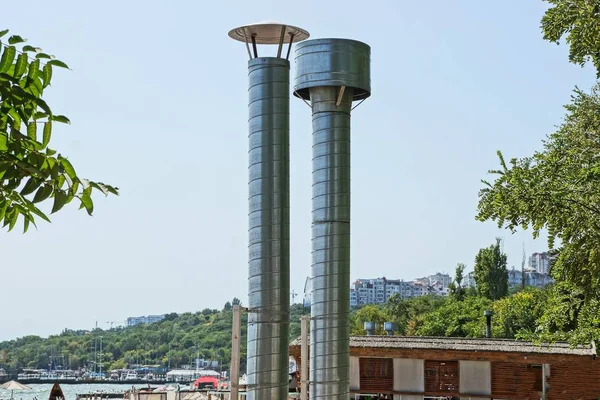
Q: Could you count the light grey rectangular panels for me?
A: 3